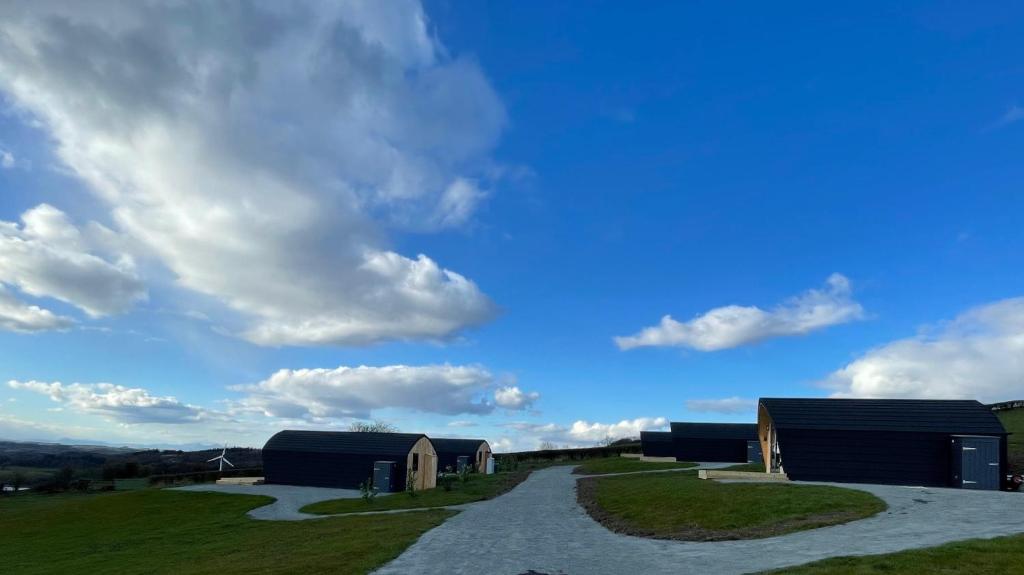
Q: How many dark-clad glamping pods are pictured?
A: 5